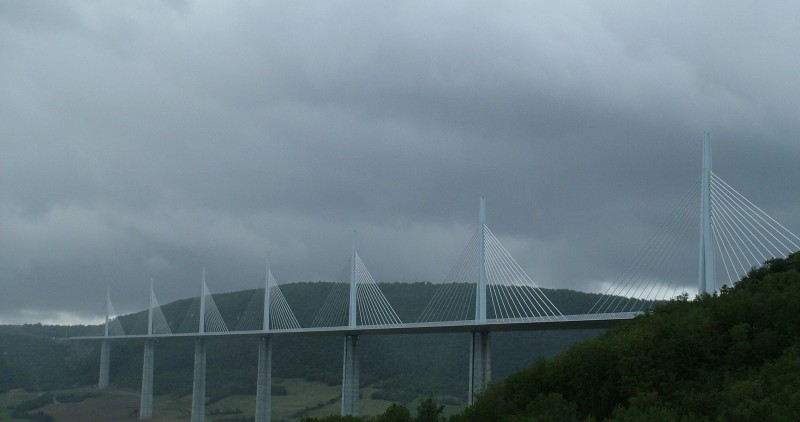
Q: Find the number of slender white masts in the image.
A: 7